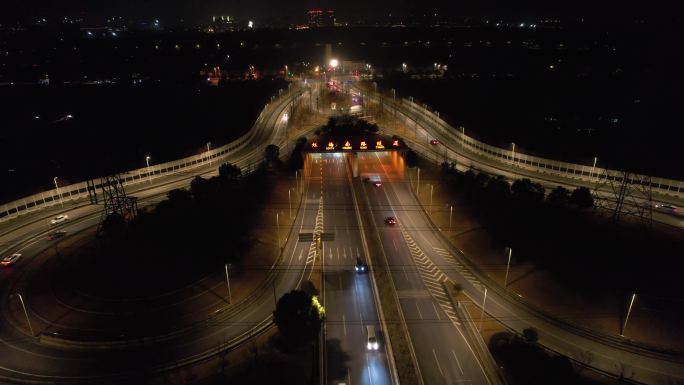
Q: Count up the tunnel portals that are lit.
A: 2